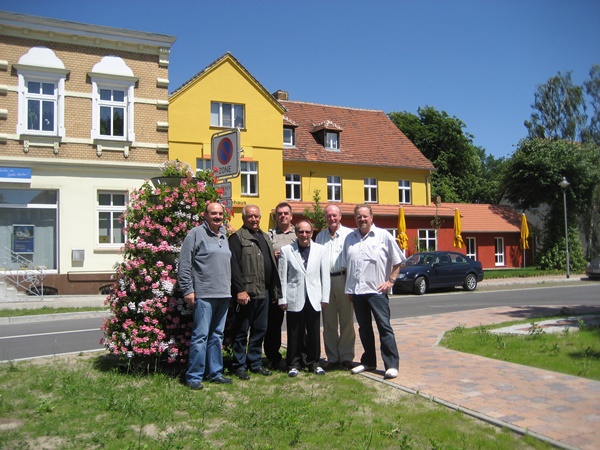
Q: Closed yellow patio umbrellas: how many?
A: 3